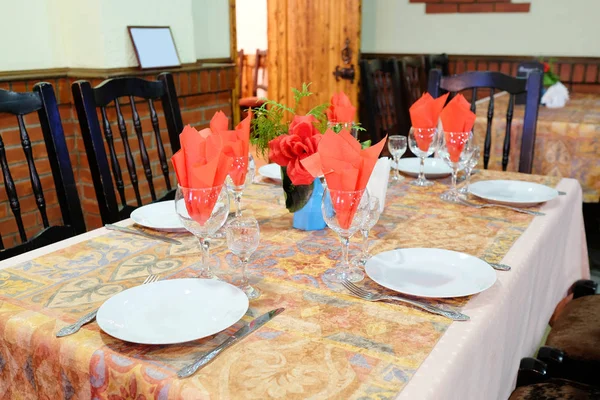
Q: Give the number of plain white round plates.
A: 6